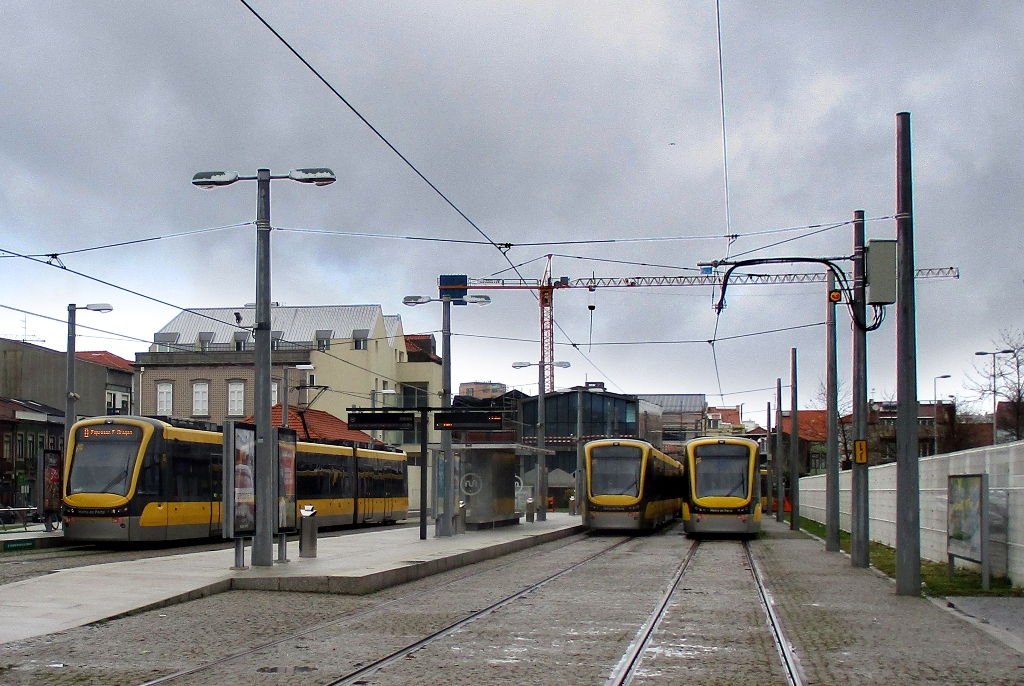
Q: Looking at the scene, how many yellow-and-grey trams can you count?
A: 3